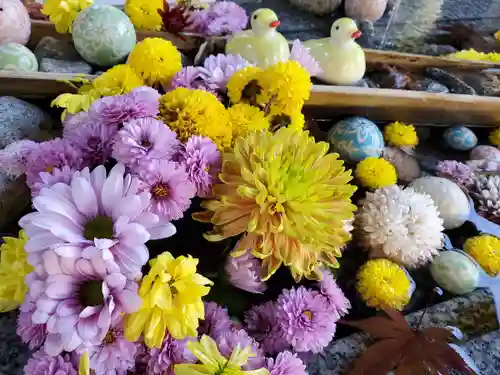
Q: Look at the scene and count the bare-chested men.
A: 0